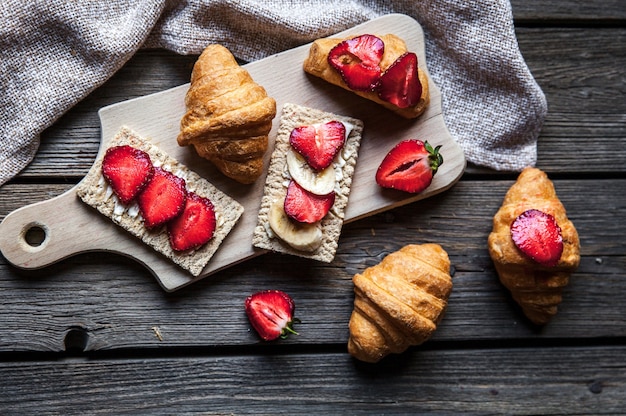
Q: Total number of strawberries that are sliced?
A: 10